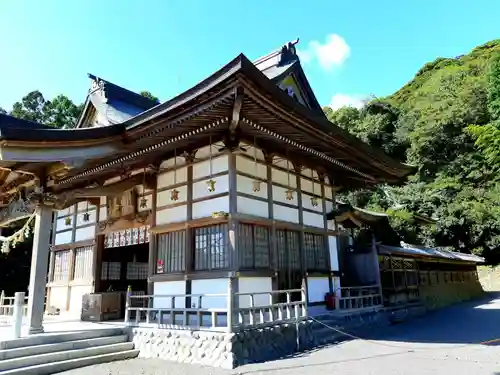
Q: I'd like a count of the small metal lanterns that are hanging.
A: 8